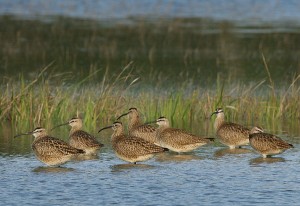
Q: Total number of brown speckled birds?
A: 7